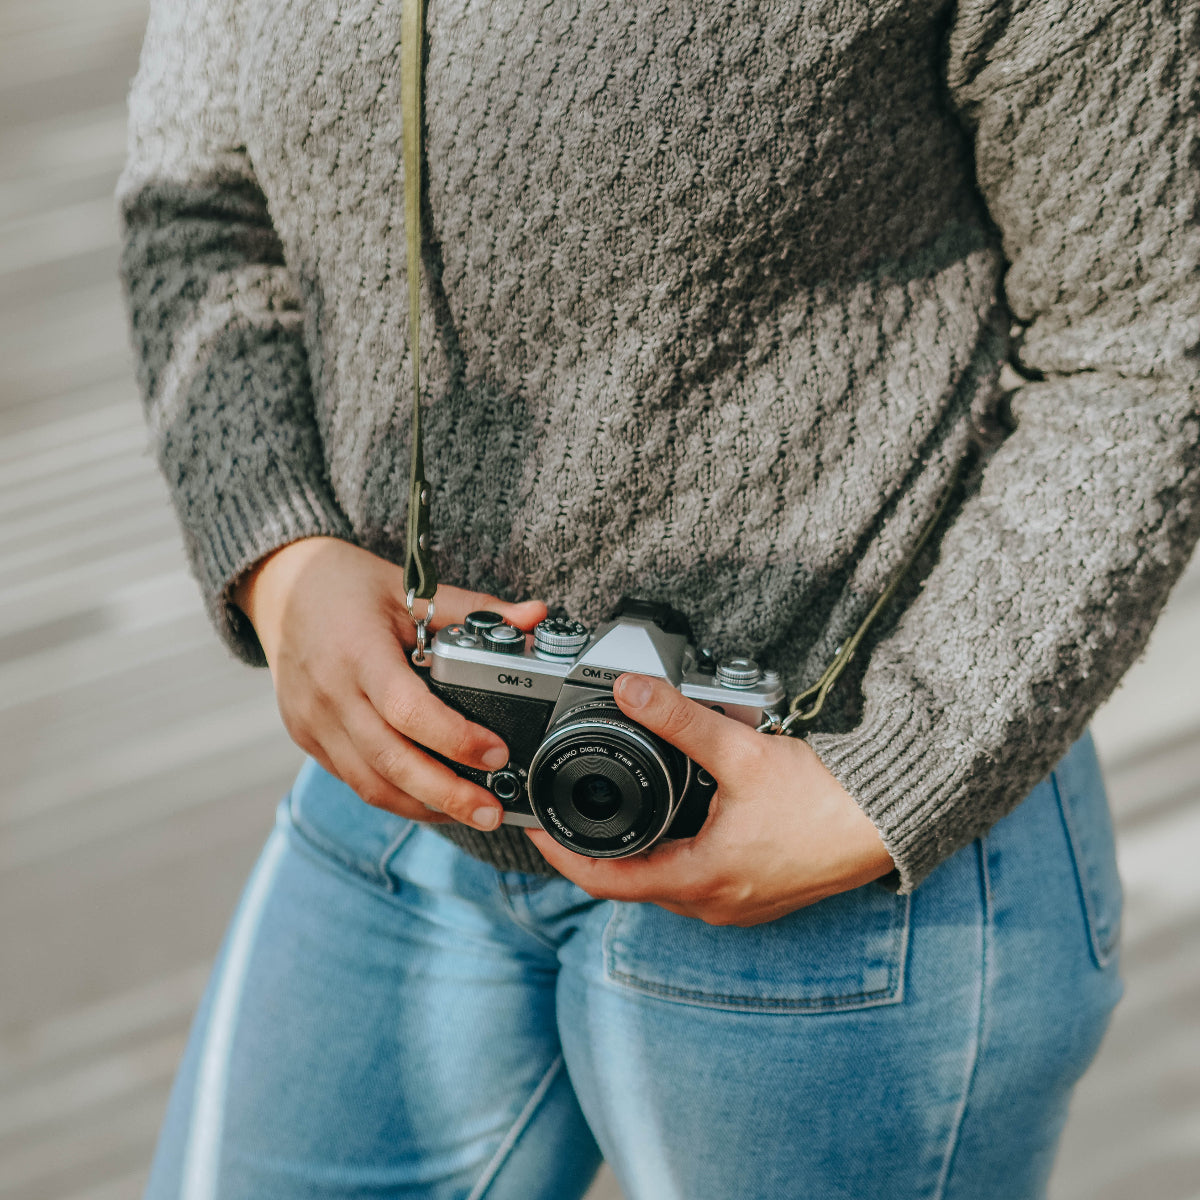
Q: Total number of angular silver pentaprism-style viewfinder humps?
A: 1